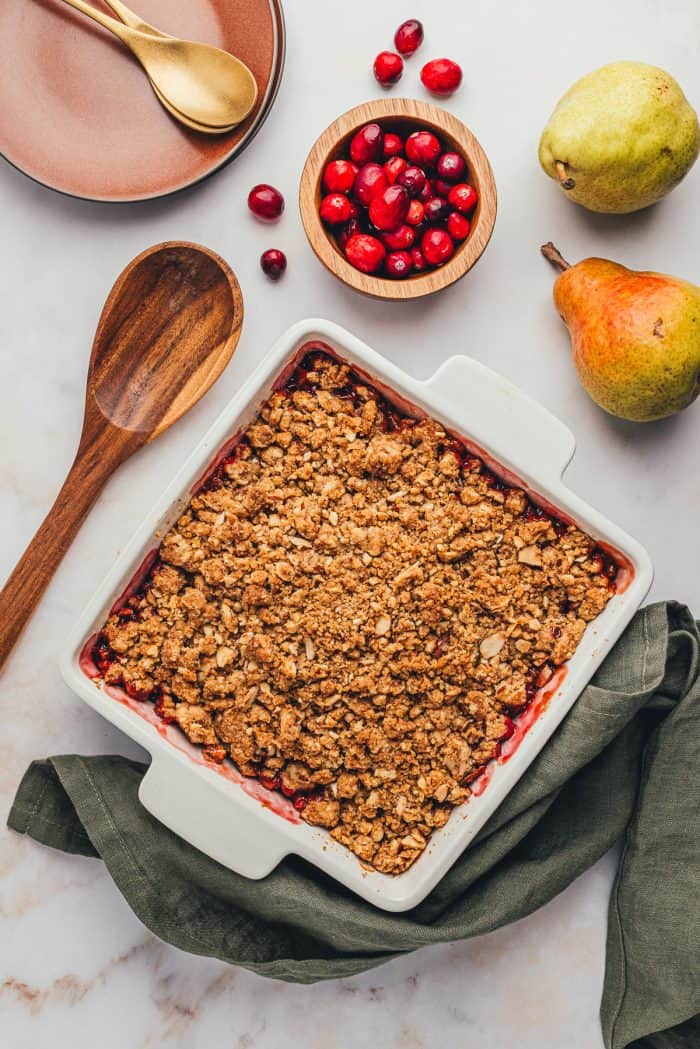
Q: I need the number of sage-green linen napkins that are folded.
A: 1